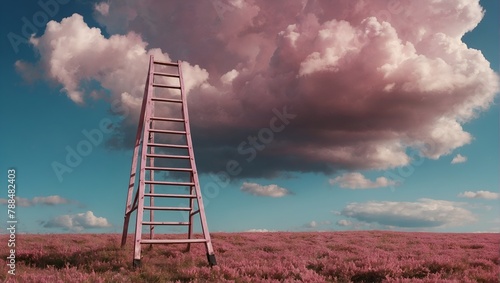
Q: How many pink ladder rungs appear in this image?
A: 14